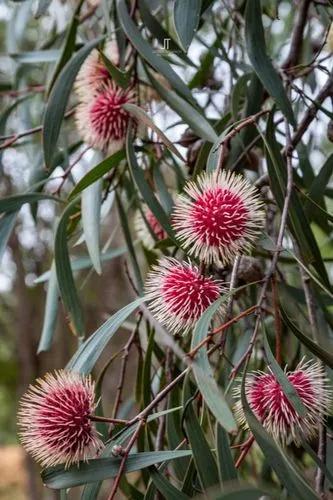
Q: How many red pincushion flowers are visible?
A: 7